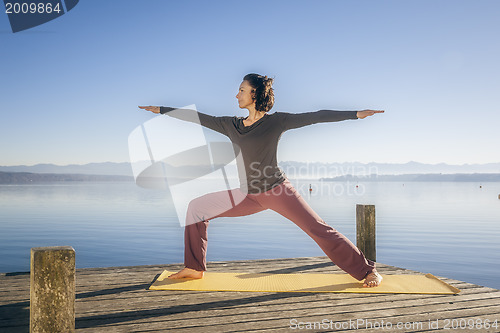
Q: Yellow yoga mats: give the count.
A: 1